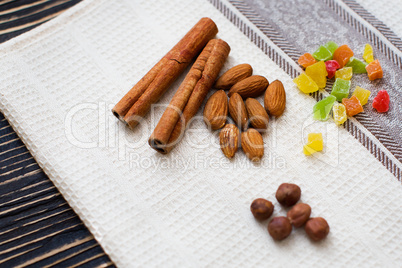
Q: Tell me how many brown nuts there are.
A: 13